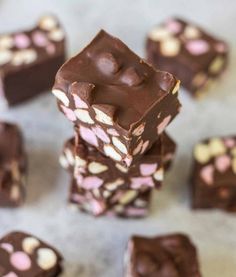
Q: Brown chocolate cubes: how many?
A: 9